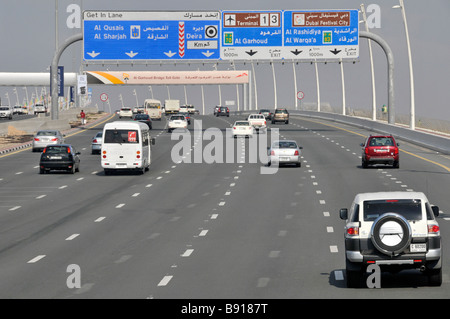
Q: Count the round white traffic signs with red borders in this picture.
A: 2